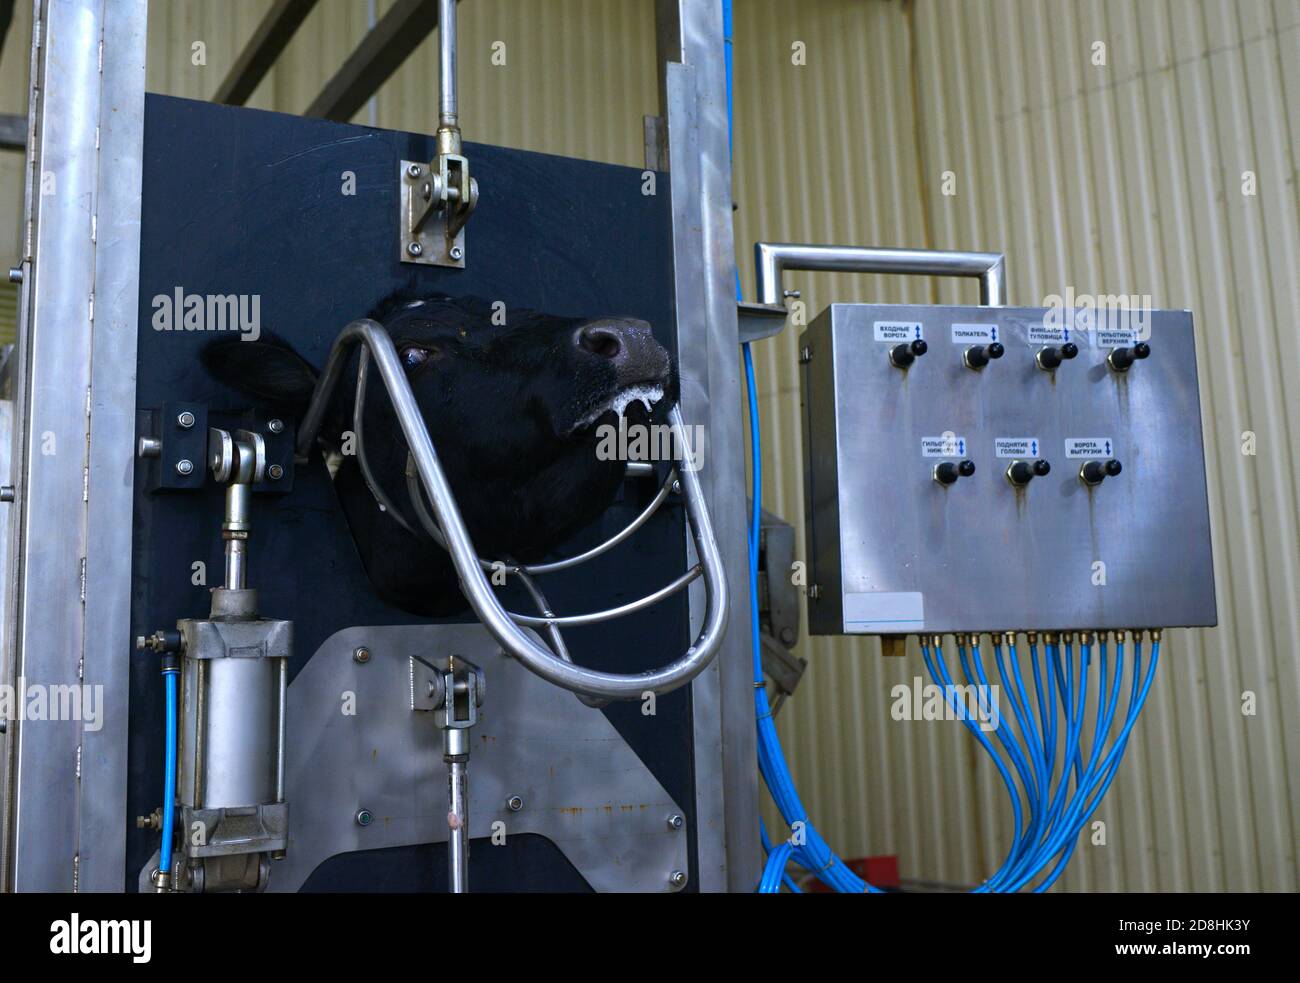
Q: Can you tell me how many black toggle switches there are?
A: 7